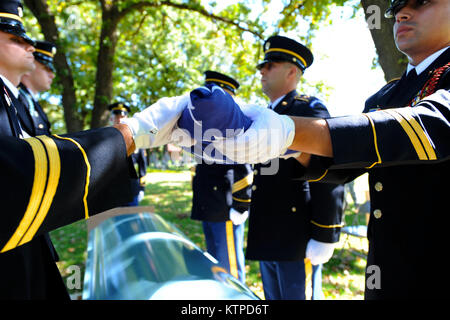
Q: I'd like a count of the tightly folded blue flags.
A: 1